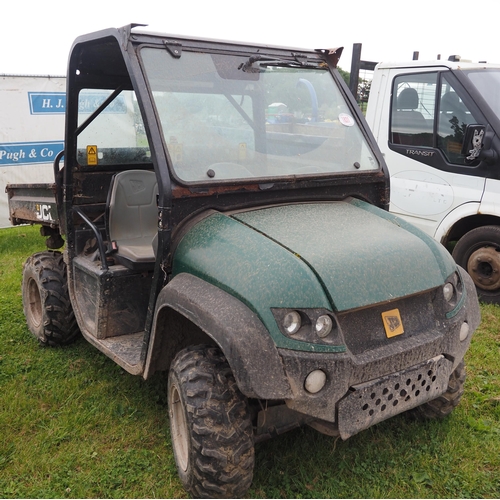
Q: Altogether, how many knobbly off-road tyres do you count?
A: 3